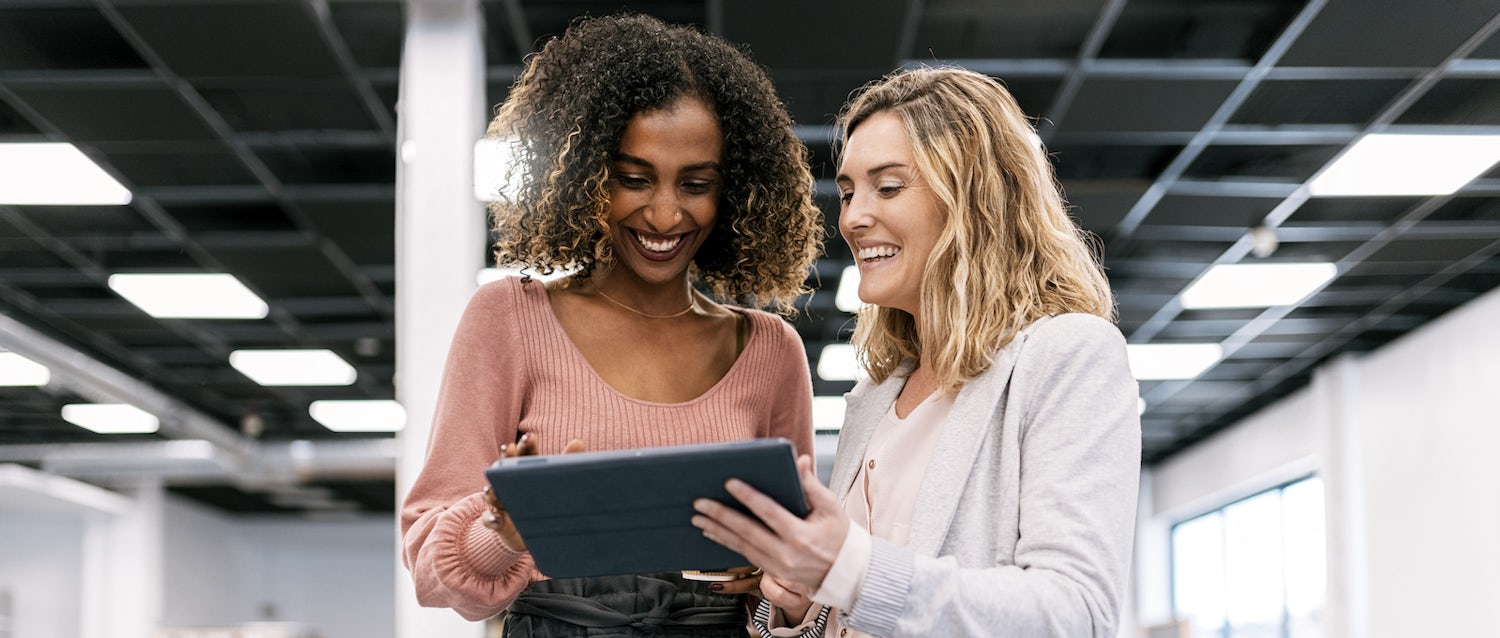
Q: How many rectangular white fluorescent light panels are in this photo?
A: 14